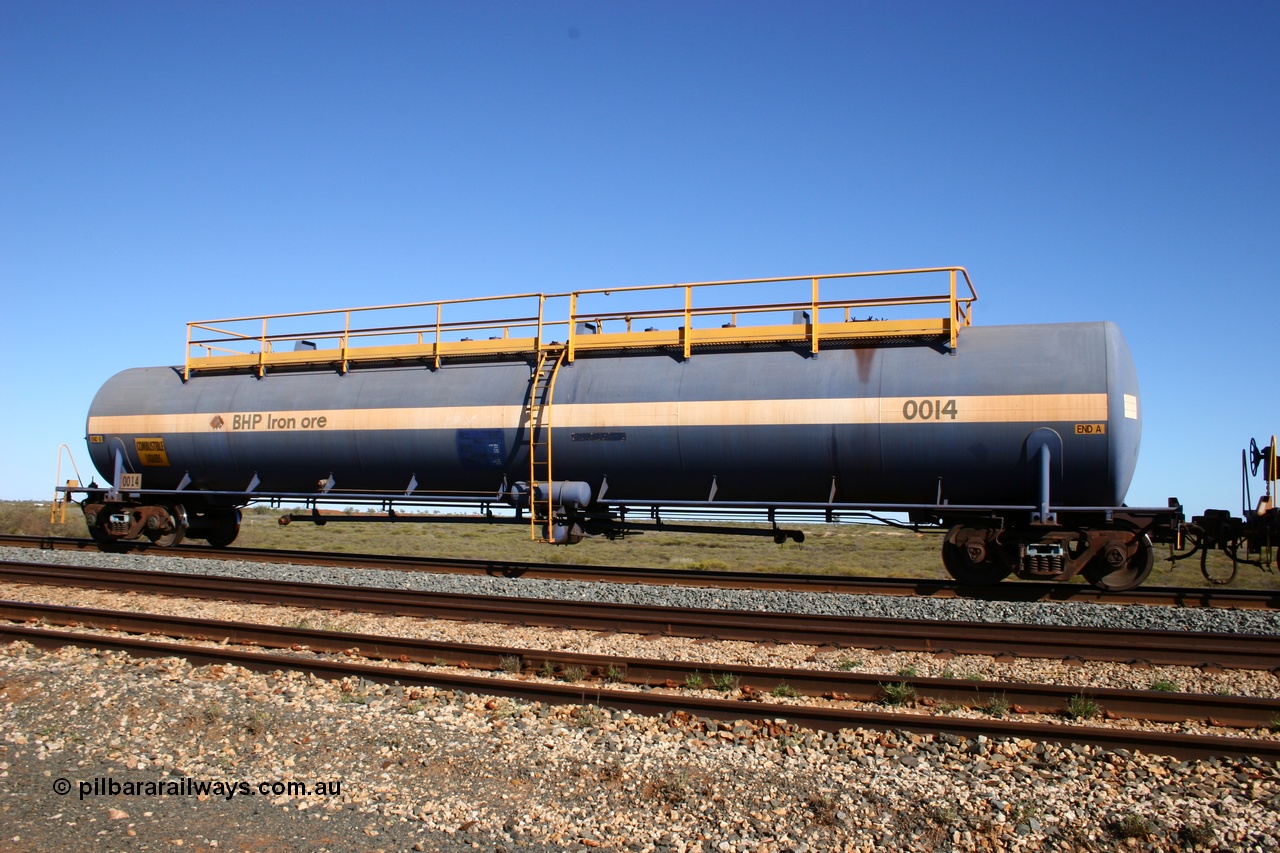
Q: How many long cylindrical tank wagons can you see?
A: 1